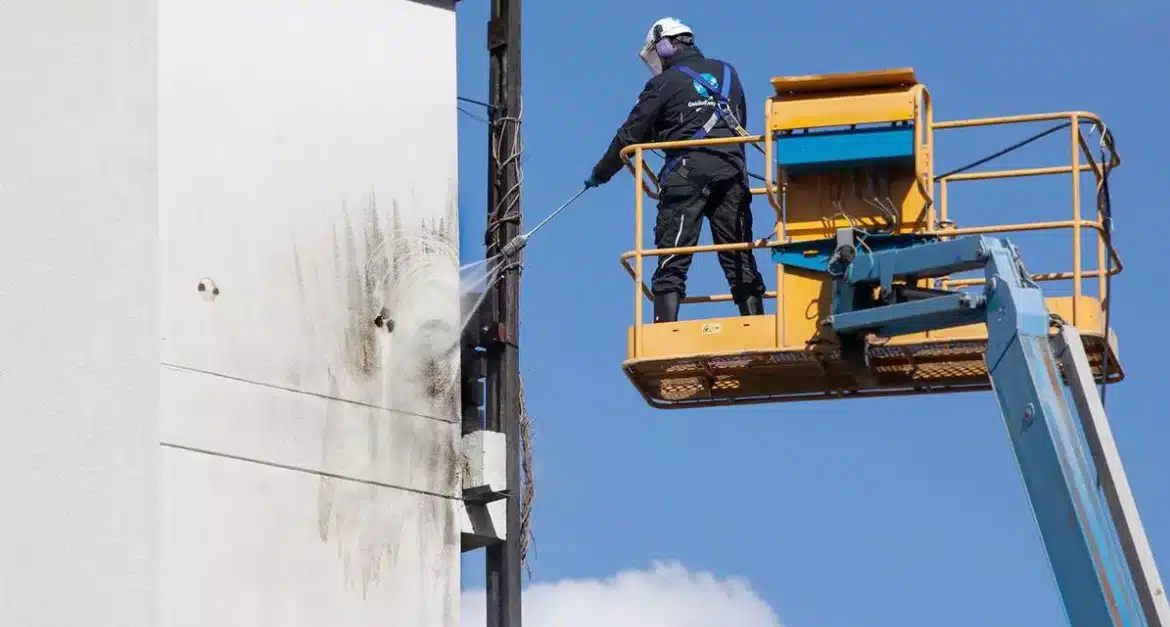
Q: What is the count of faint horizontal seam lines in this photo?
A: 2